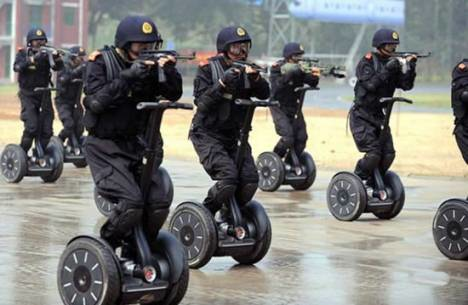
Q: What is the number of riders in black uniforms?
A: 7